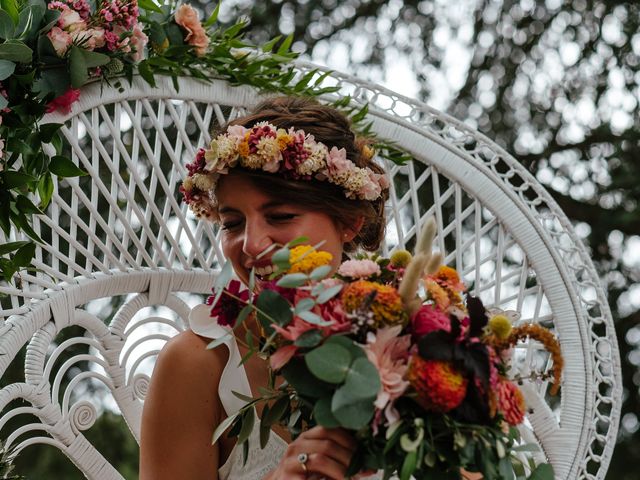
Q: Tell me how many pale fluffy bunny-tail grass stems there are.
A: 3